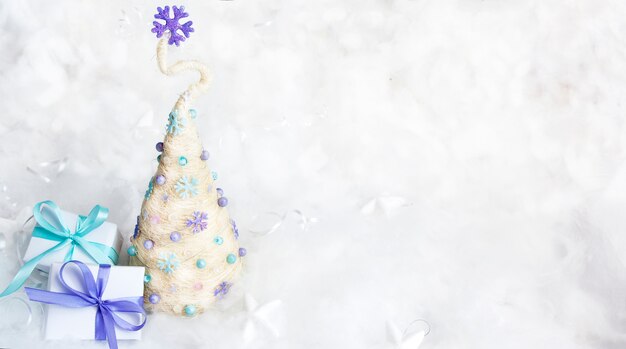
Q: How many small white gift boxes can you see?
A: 2